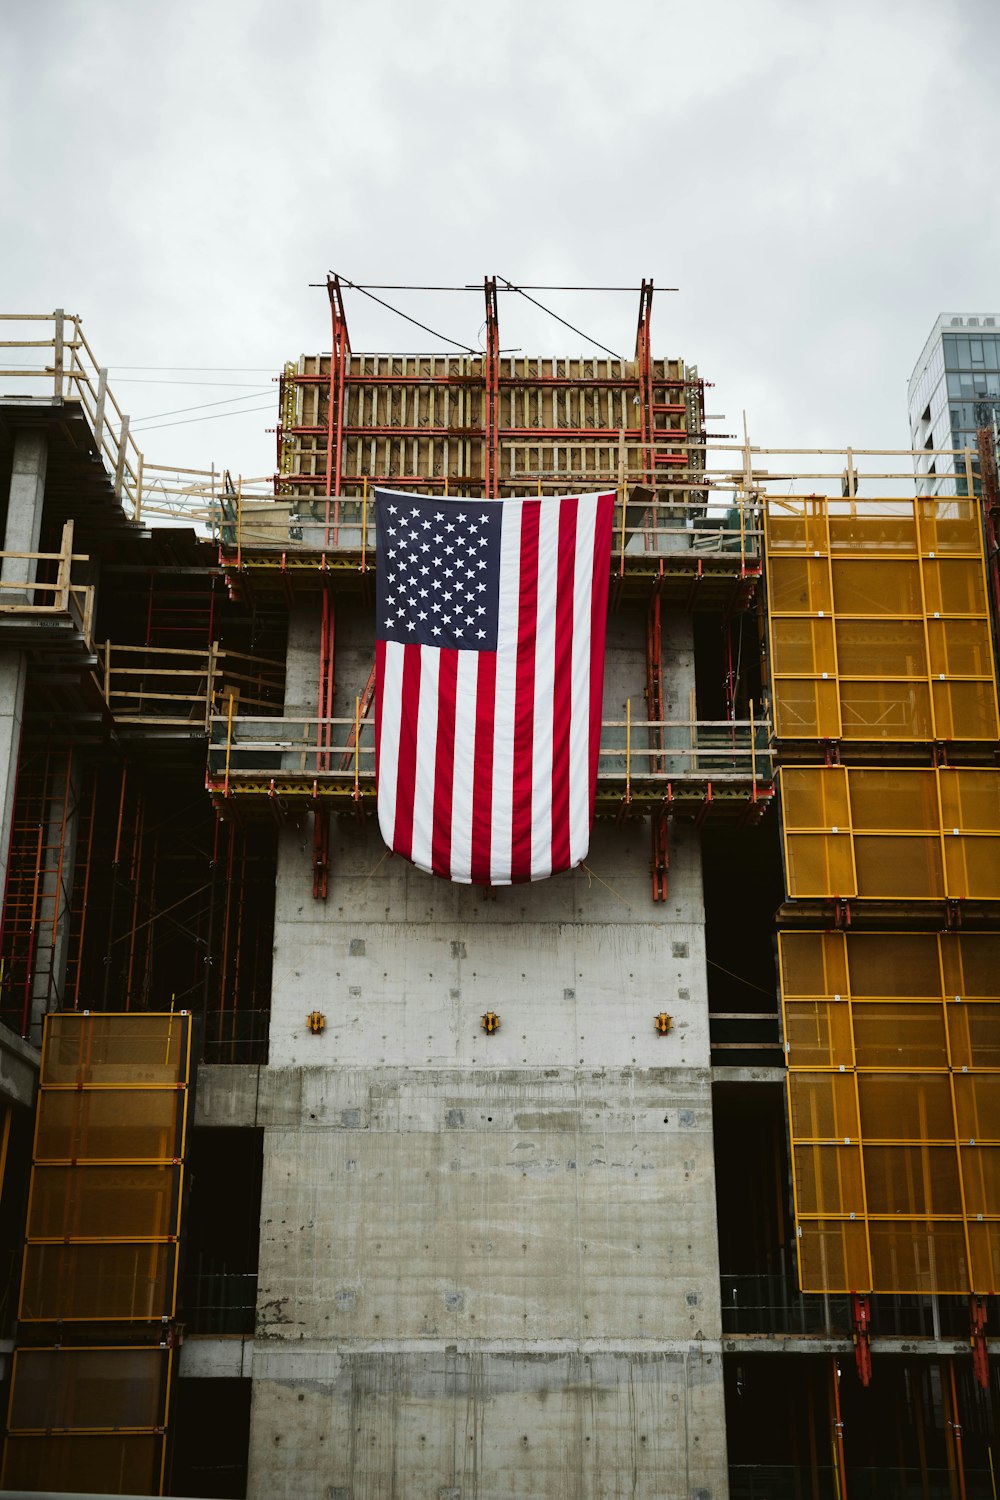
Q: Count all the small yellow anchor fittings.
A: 3